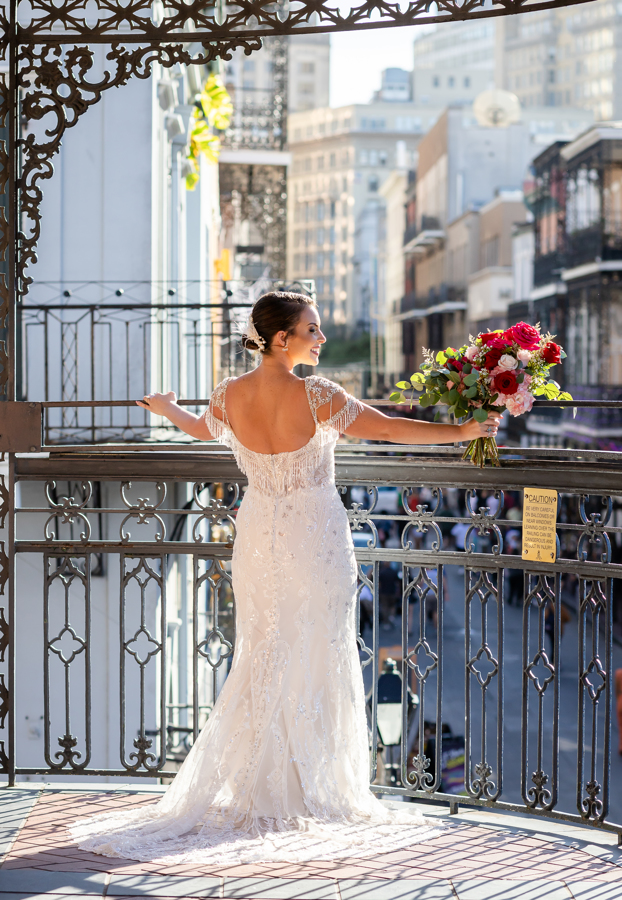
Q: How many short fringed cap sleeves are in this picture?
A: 2